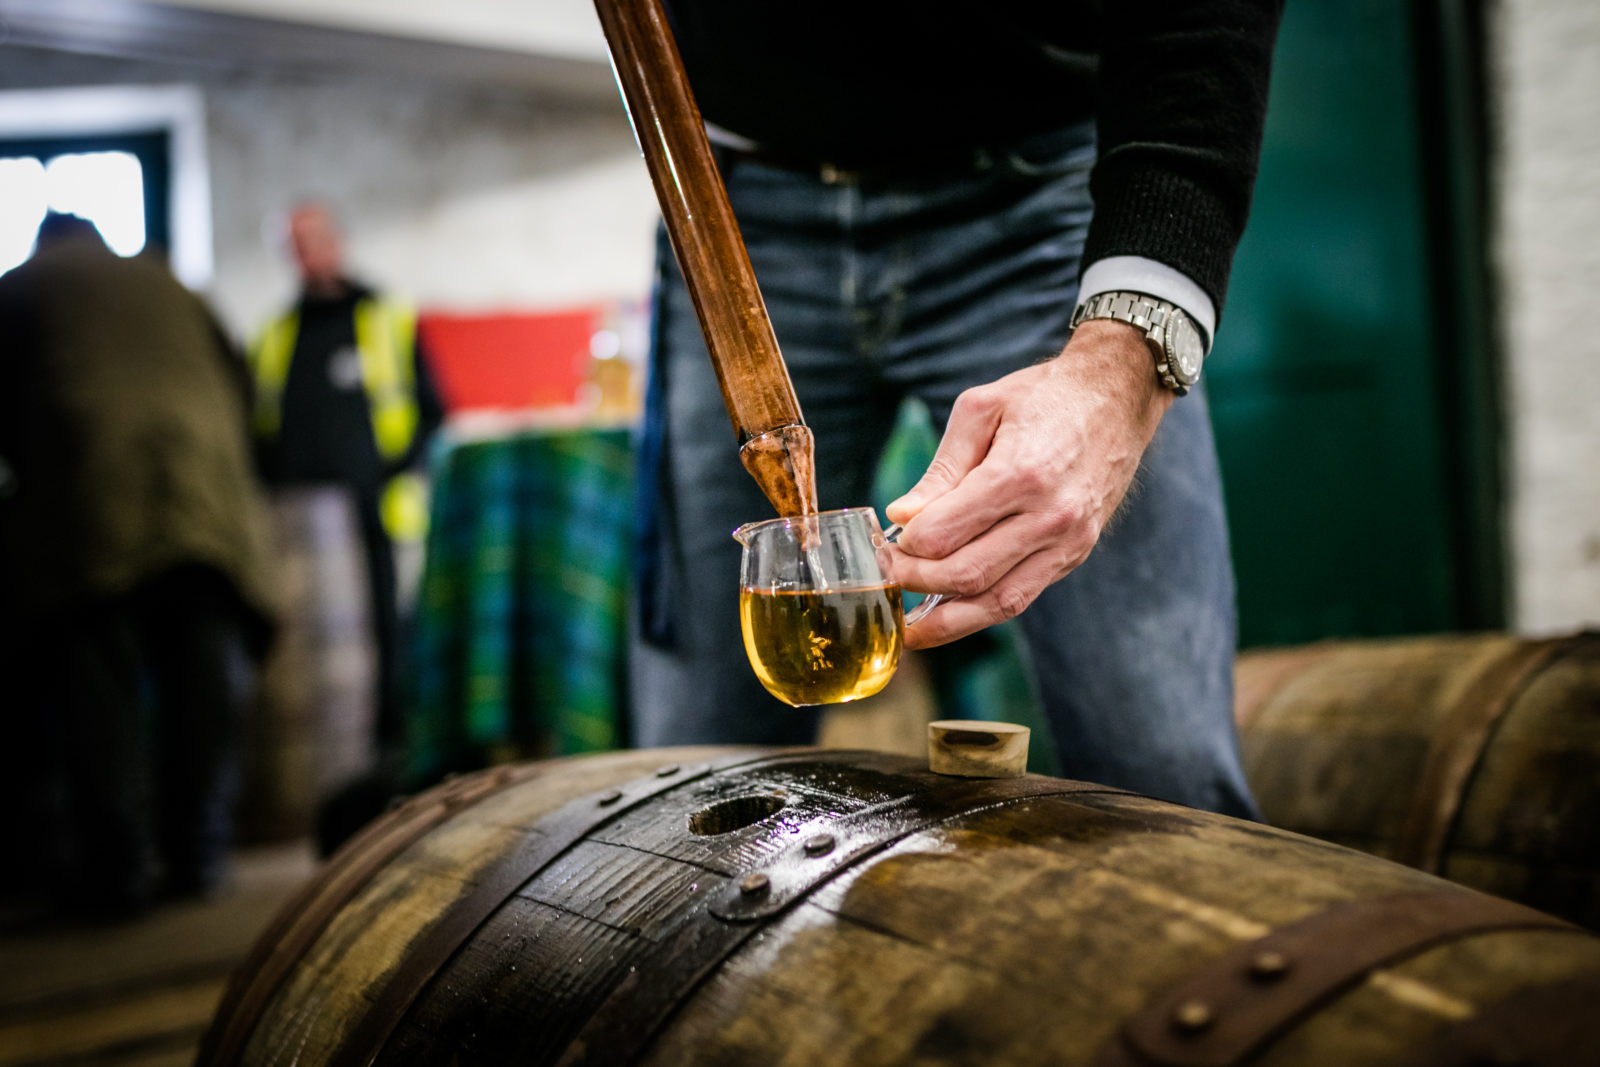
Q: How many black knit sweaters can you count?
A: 1